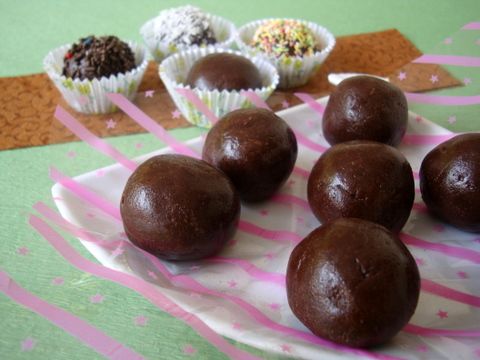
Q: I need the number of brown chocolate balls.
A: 7